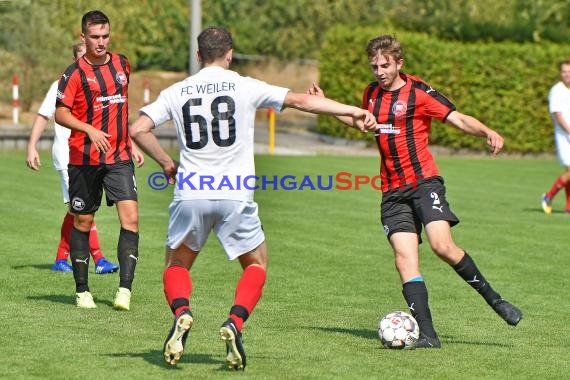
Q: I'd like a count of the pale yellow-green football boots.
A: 2